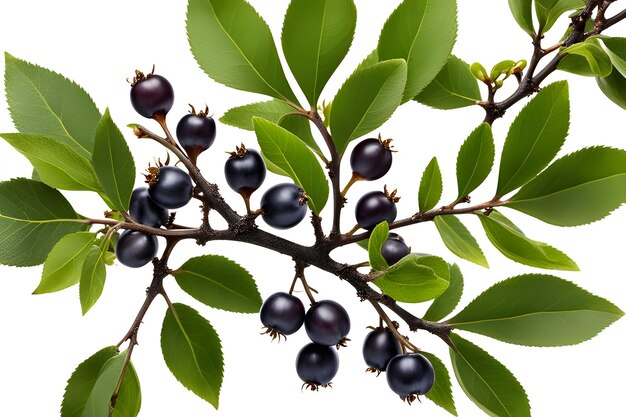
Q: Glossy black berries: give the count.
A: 15